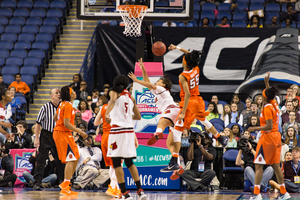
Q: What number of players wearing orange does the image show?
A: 4